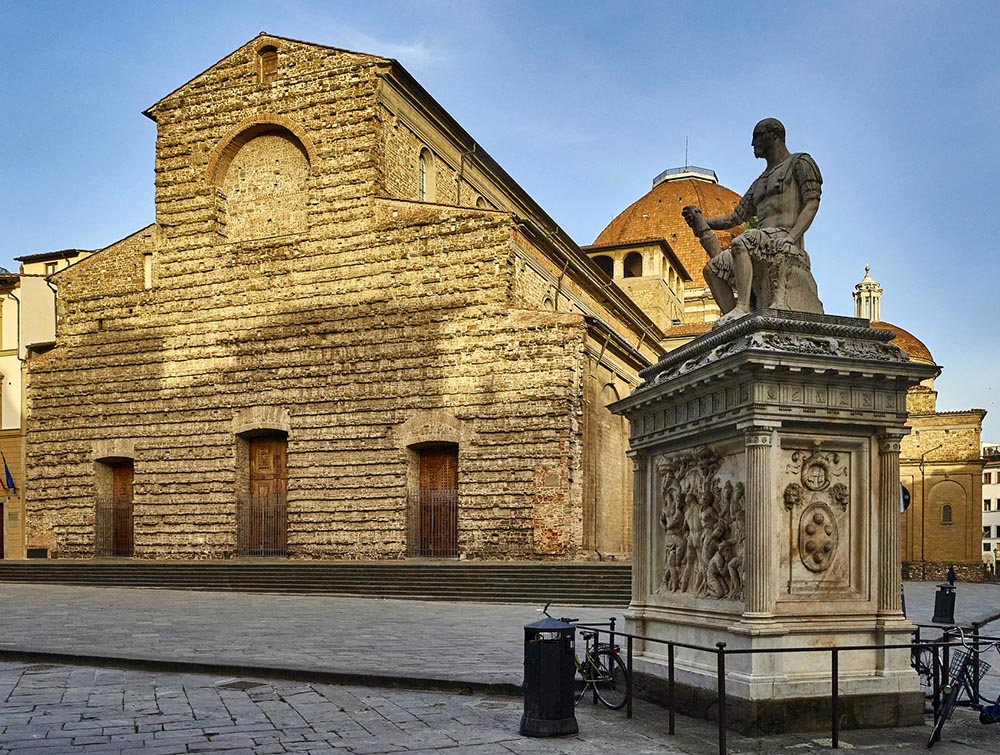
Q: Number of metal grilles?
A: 3